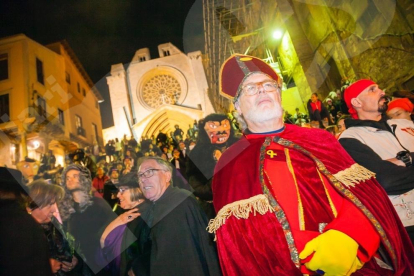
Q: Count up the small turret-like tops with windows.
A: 2